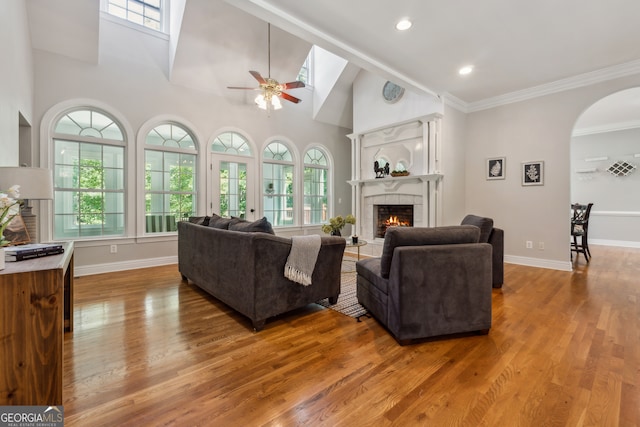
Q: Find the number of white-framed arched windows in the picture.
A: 5